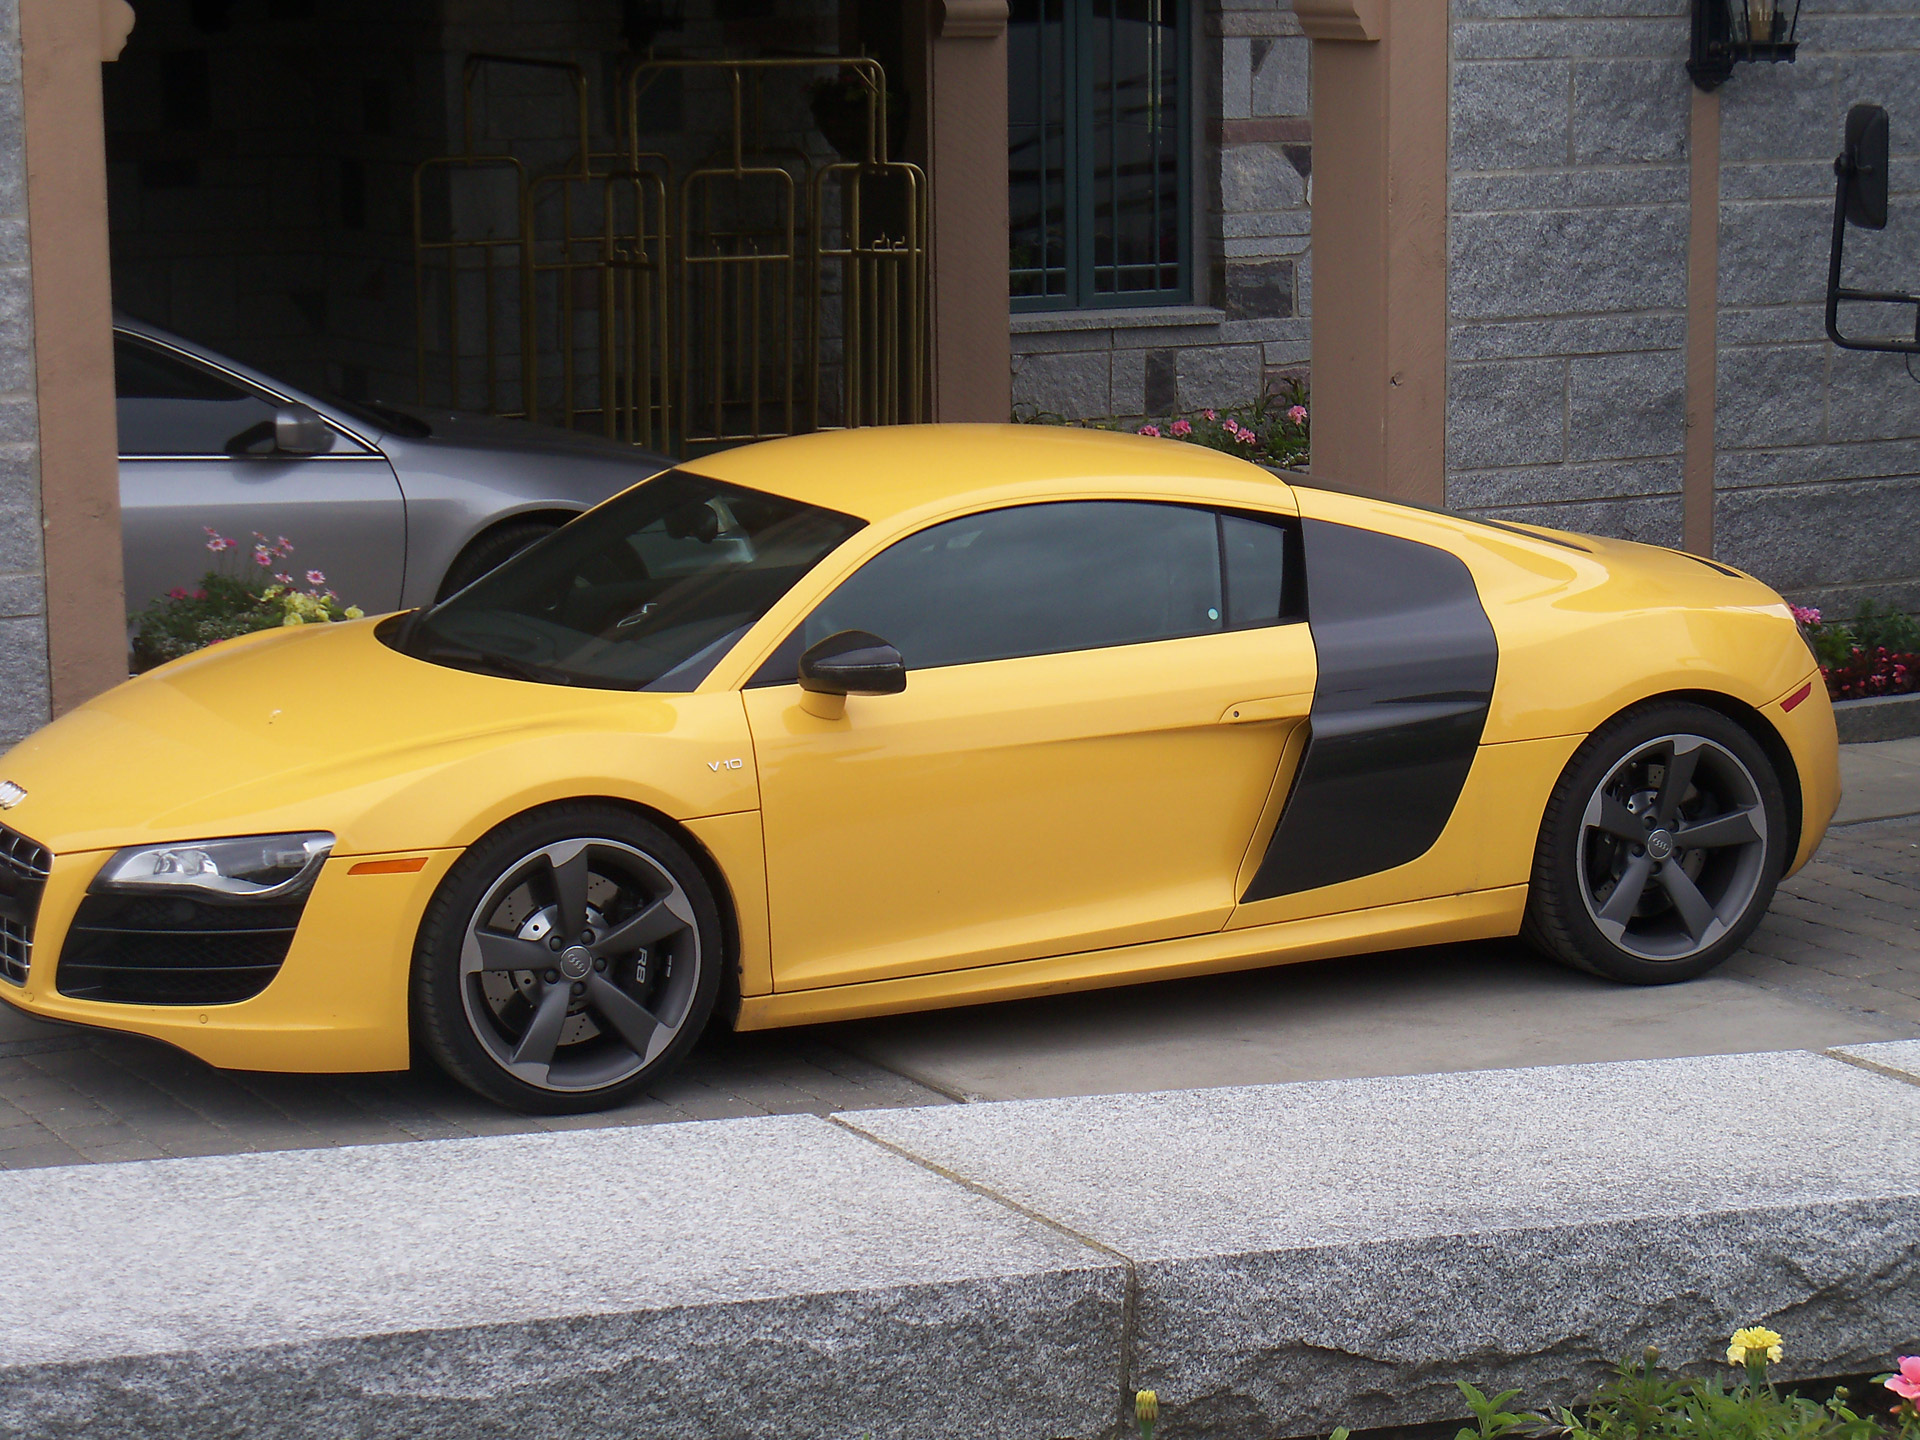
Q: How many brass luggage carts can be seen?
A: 4